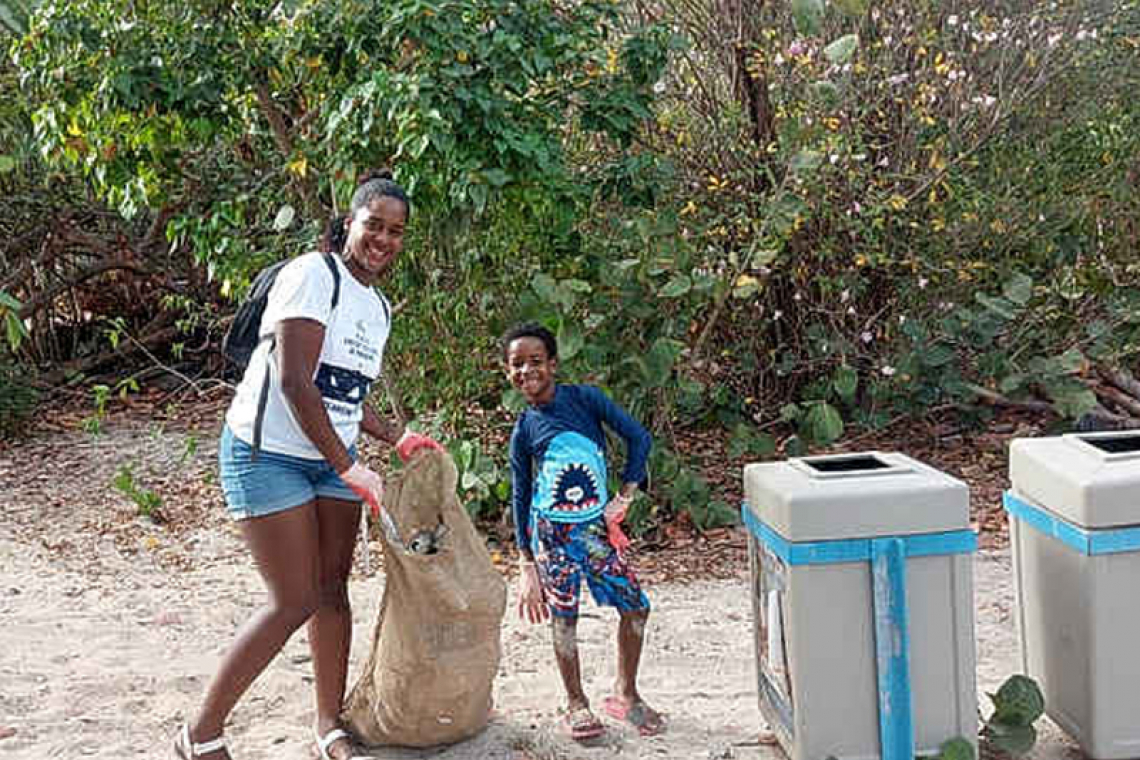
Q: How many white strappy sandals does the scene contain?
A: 2